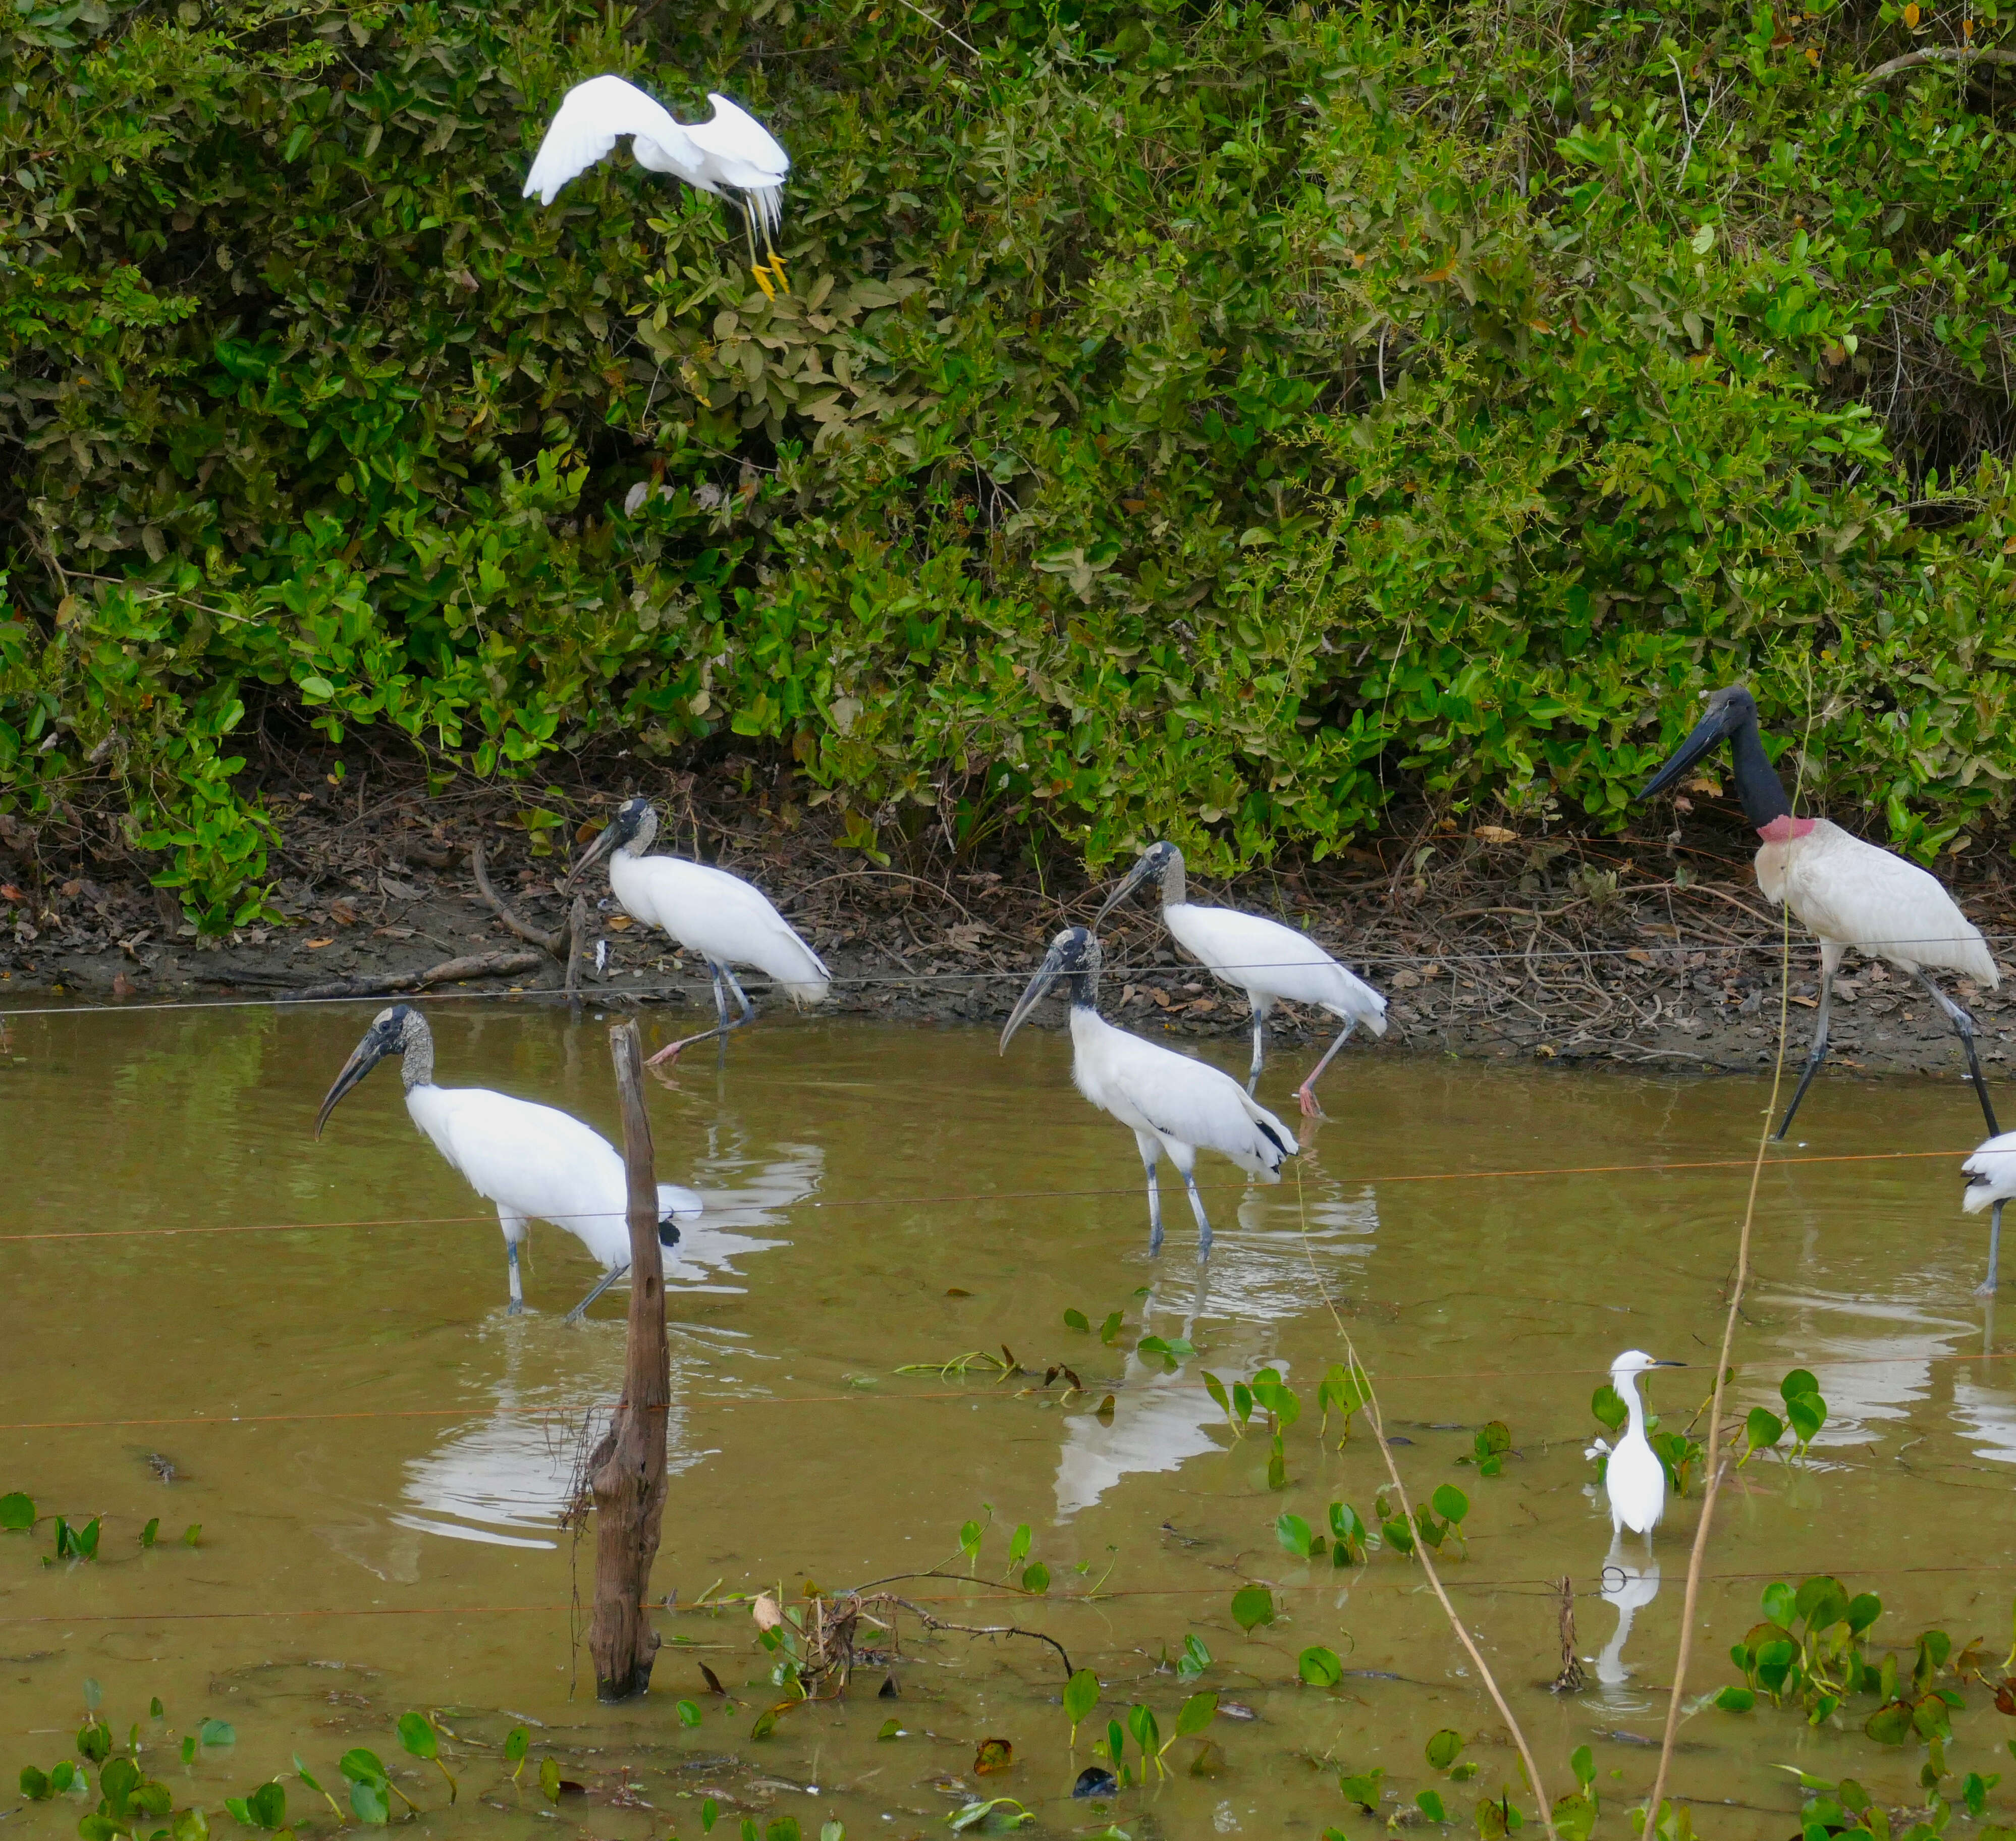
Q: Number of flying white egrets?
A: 1